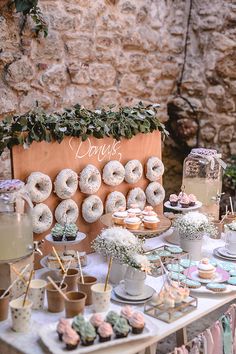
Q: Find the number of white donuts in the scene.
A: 12